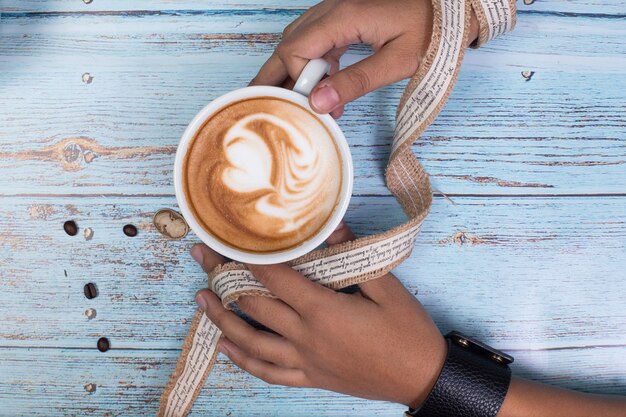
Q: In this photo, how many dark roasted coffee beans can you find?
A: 4